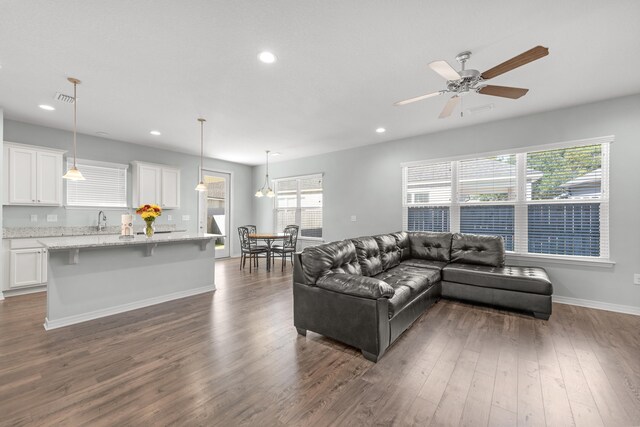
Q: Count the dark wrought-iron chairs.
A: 4